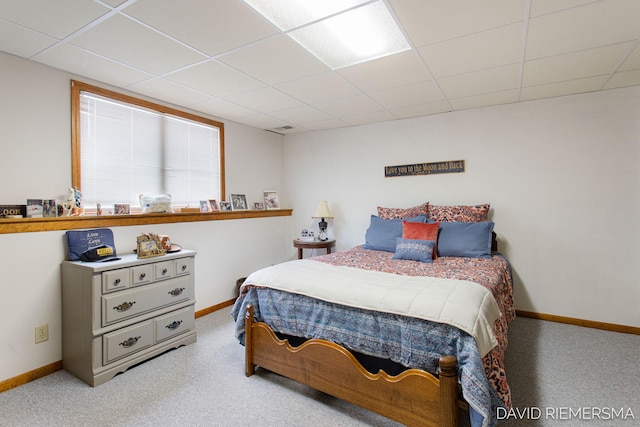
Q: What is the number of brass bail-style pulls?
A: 4